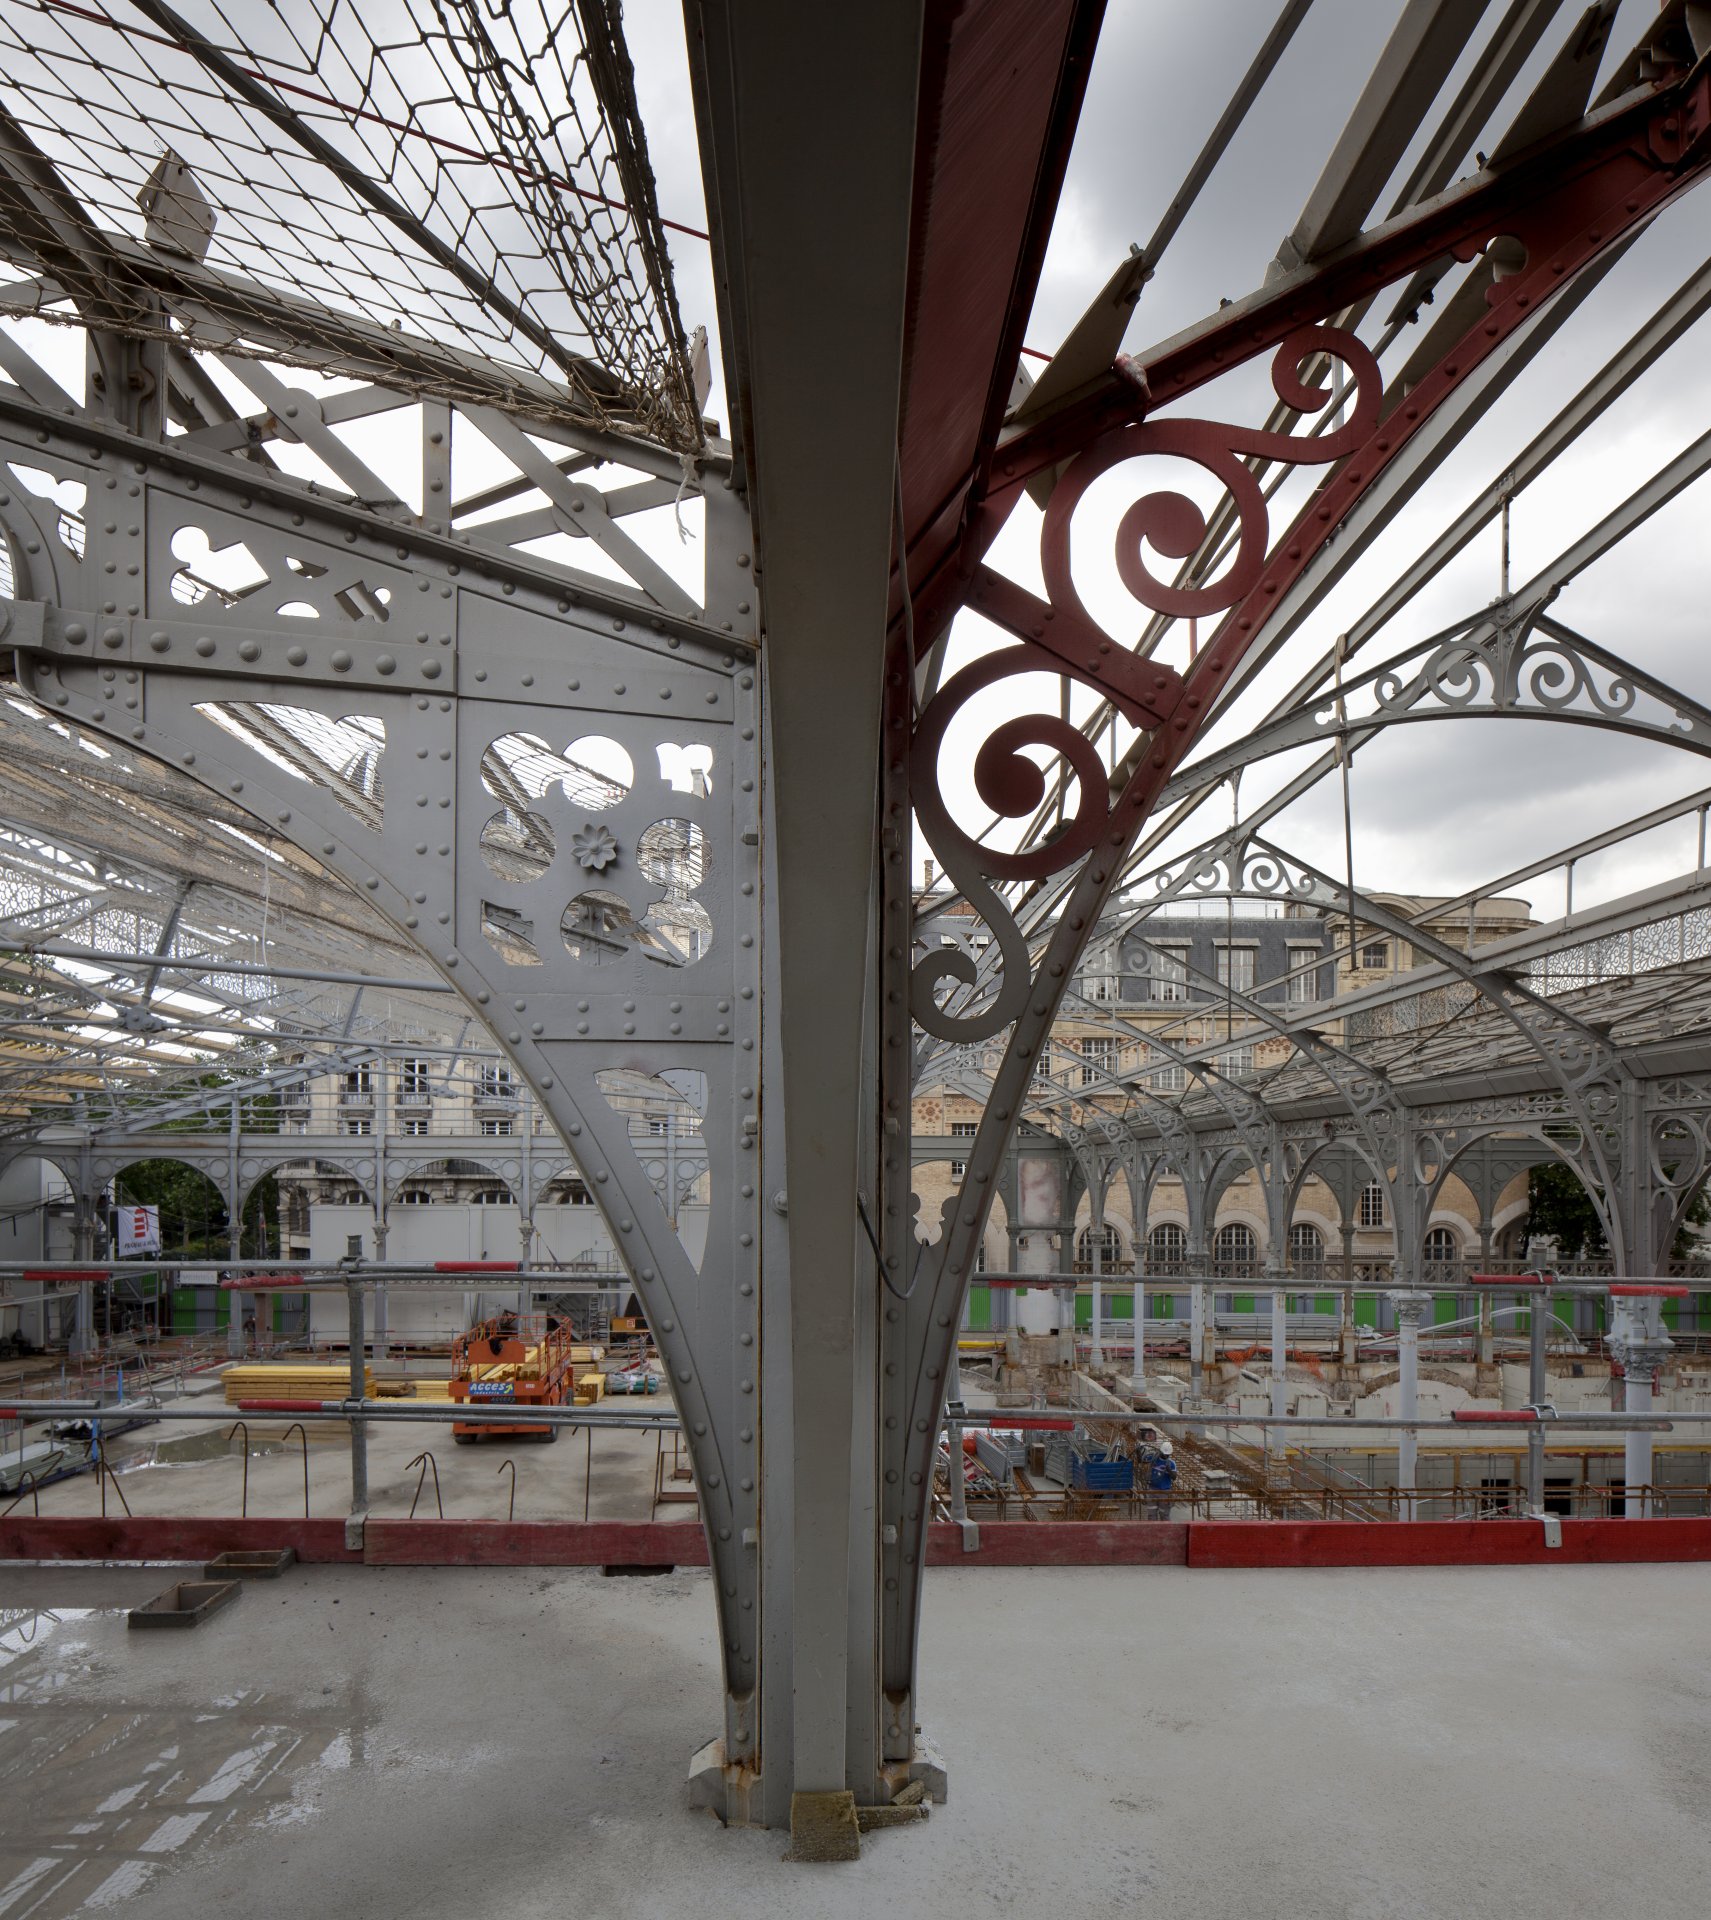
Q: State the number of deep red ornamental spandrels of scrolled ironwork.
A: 1